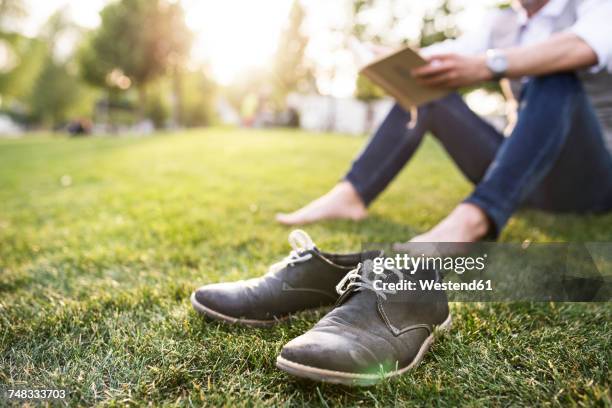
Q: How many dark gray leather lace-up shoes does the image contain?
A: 2